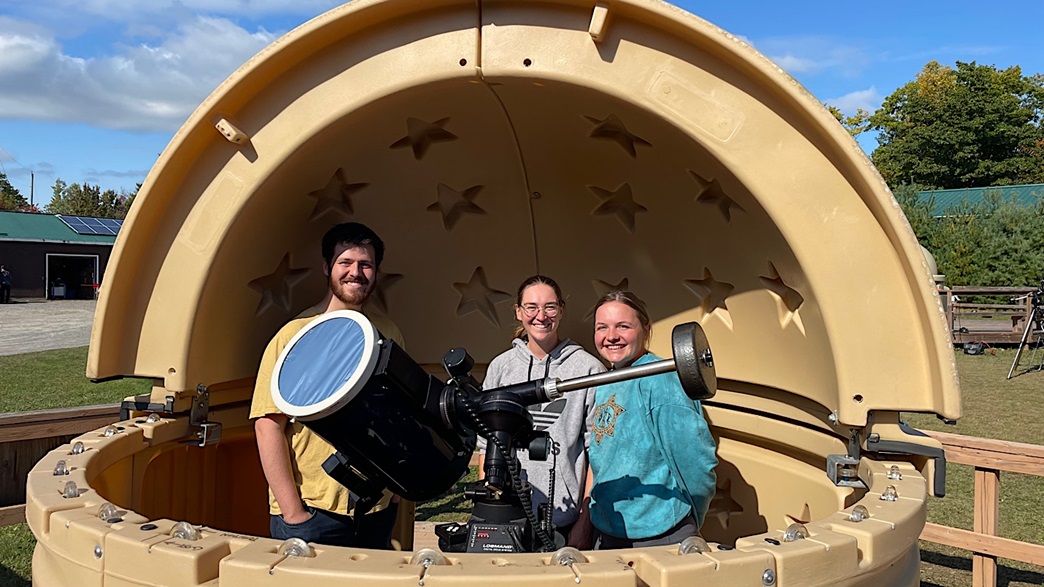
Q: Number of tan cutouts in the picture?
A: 14